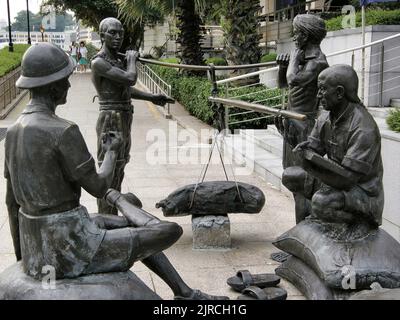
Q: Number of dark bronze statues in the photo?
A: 4